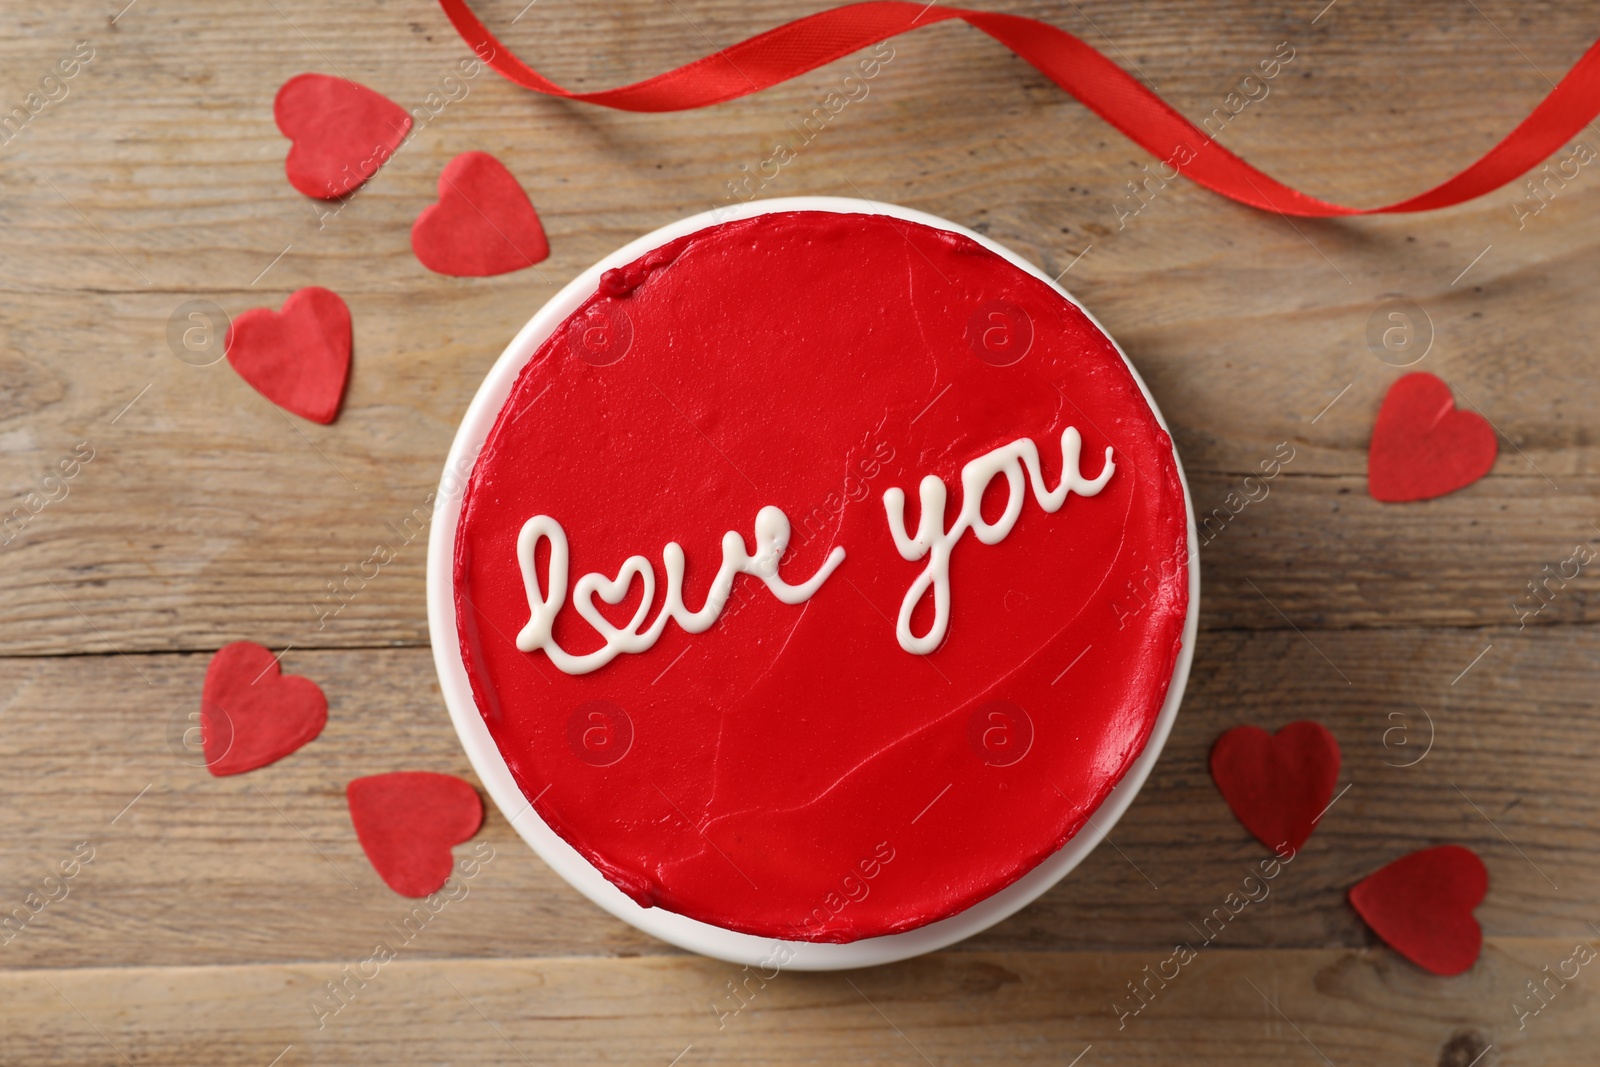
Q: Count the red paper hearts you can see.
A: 8